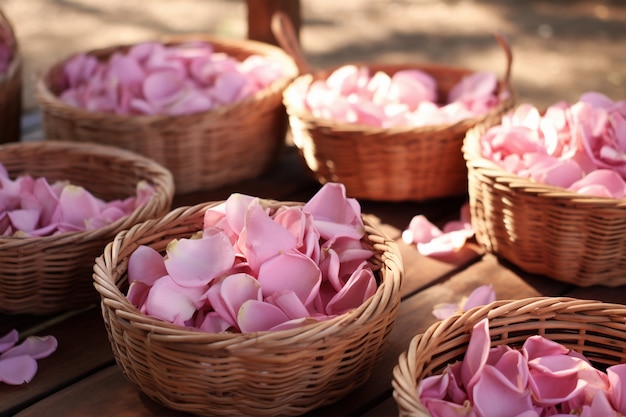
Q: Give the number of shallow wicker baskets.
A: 7